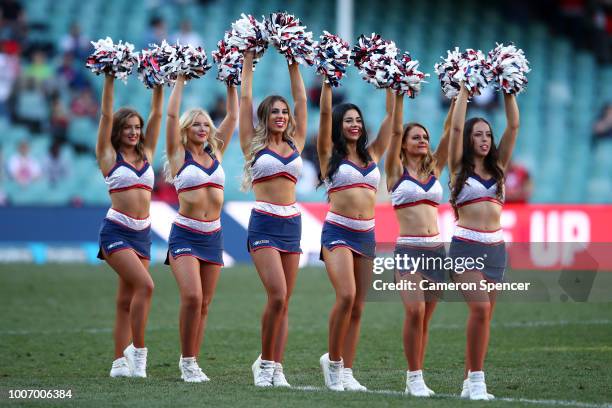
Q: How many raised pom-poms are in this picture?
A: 12